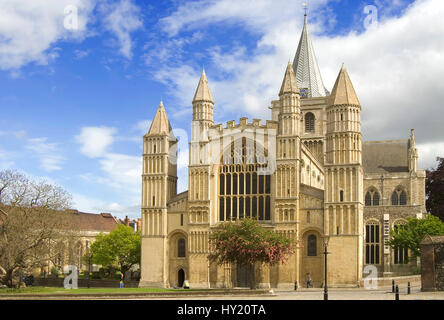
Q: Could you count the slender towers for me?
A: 4